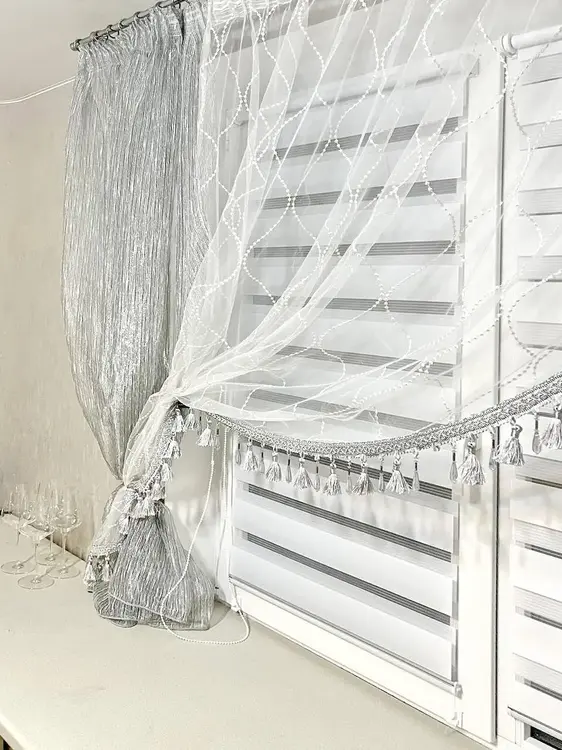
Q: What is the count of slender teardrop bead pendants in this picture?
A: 12